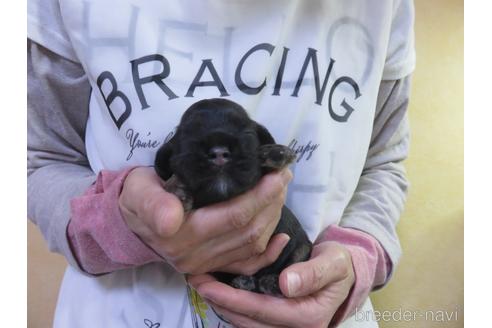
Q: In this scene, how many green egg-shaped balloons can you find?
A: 0